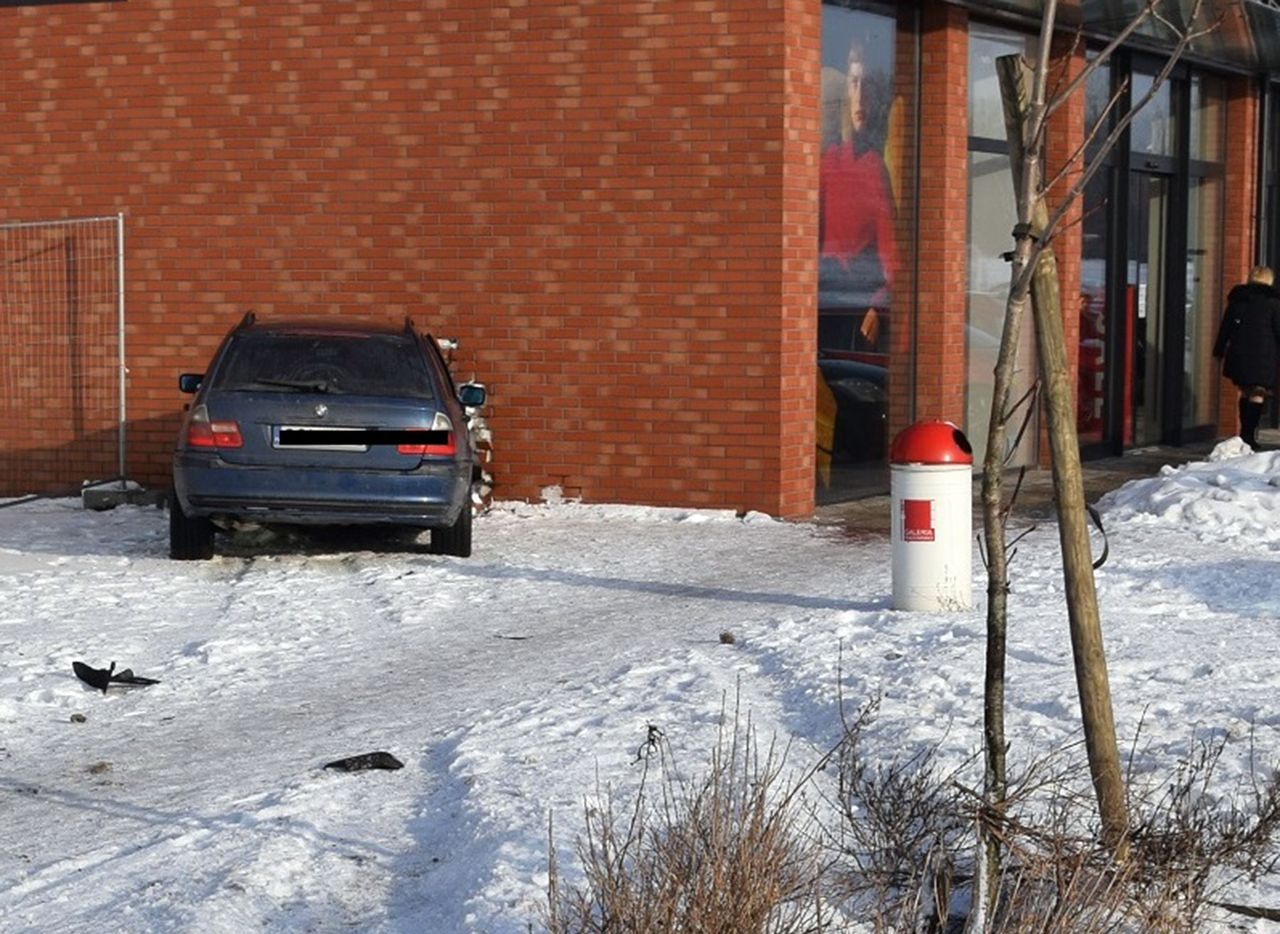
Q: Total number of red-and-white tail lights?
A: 2